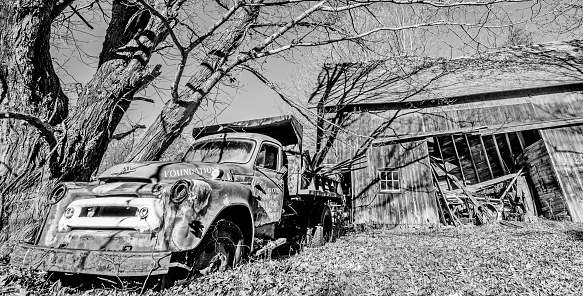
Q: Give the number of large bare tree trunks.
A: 3